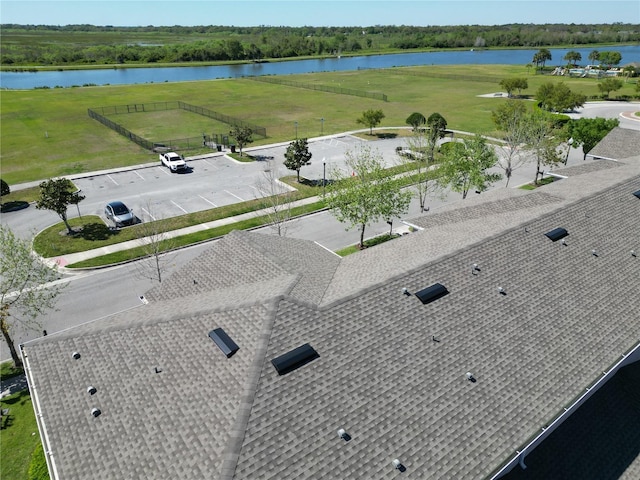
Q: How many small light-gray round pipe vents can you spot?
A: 12